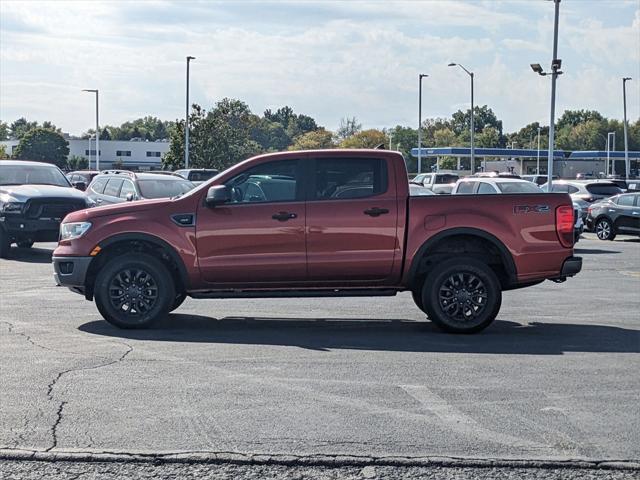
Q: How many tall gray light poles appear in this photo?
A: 6